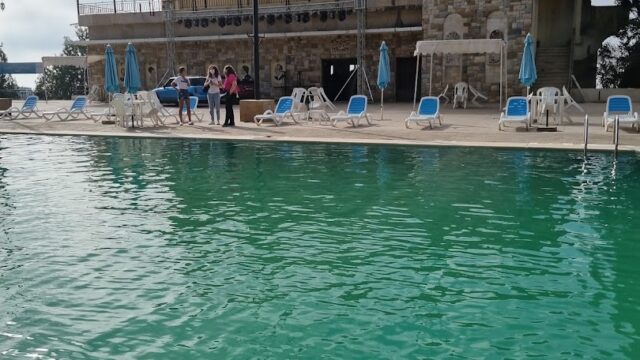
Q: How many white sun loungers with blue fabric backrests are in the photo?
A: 8